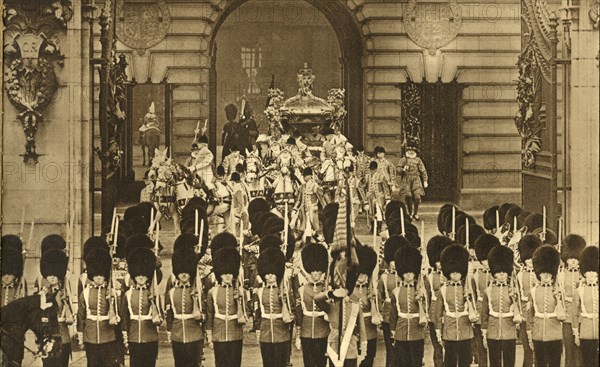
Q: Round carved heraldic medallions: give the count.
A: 2